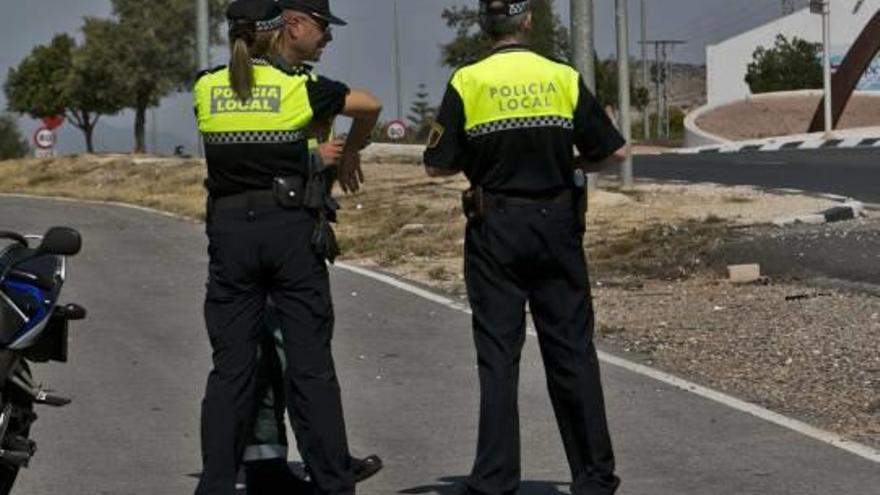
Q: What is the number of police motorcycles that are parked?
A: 1